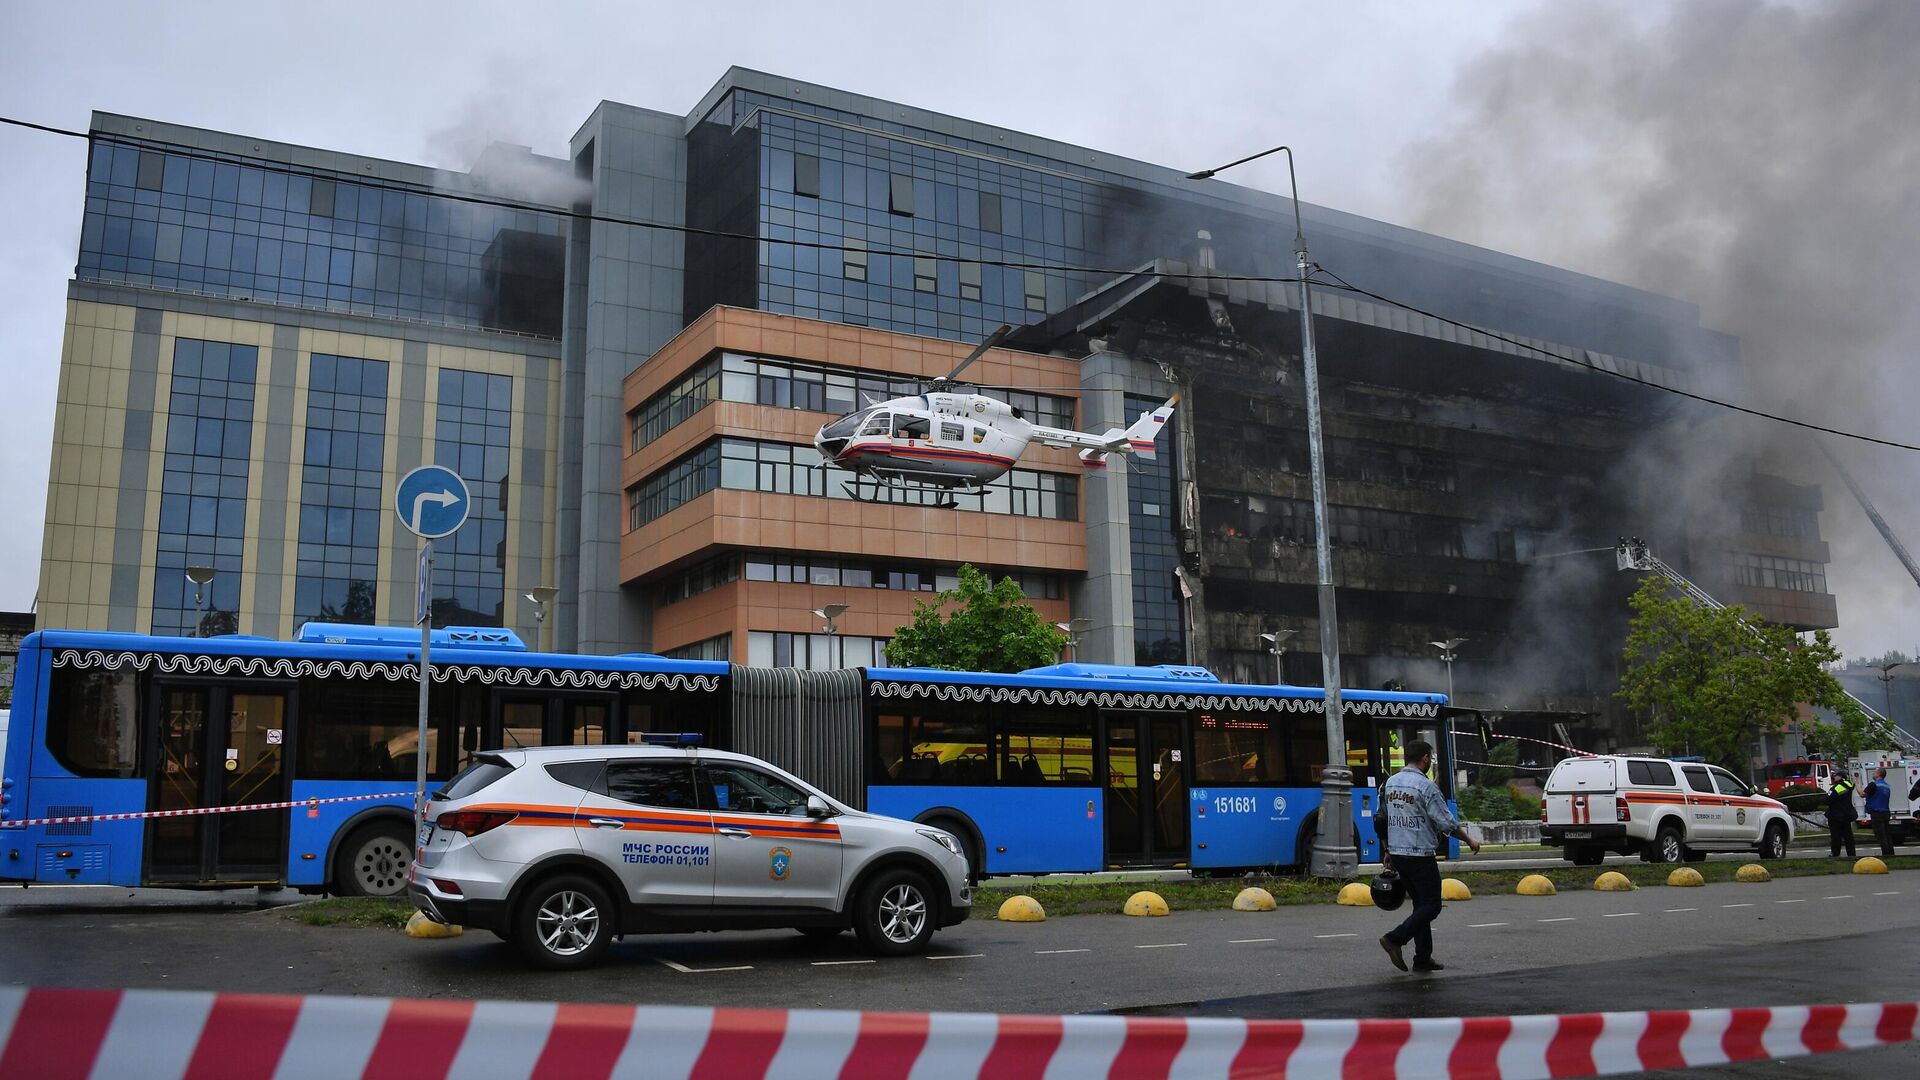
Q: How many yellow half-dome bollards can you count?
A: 11